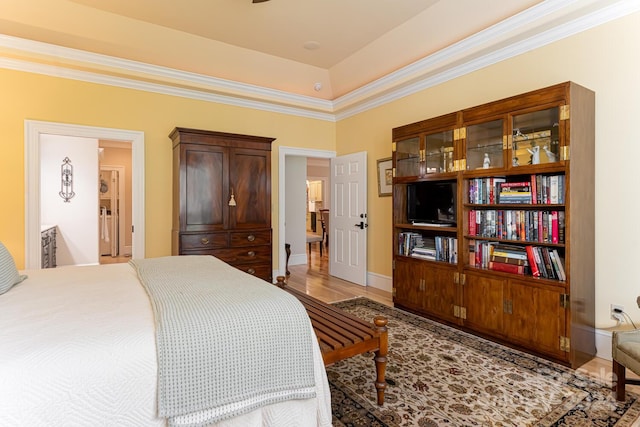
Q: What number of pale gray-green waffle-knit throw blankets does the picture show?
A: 1